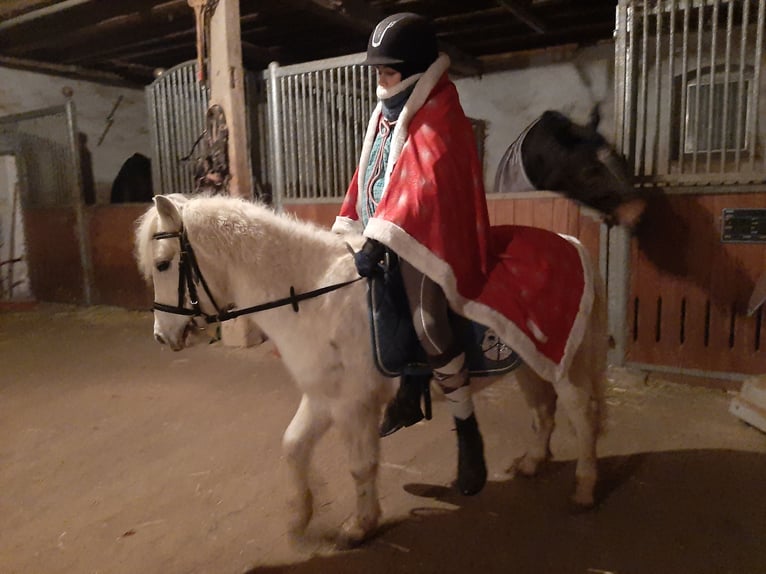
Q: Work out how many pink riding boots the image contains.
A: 0